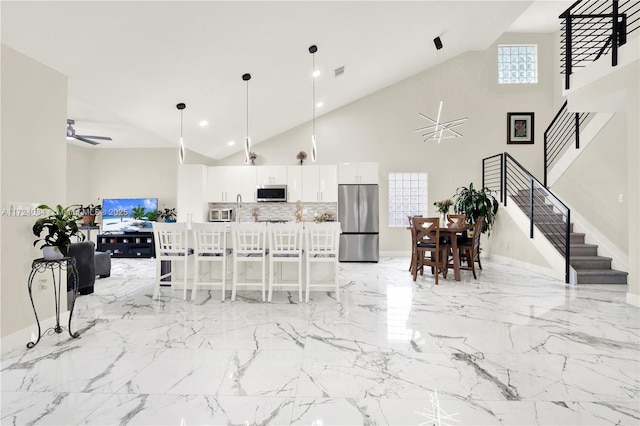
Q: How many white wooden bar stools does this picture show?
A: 5